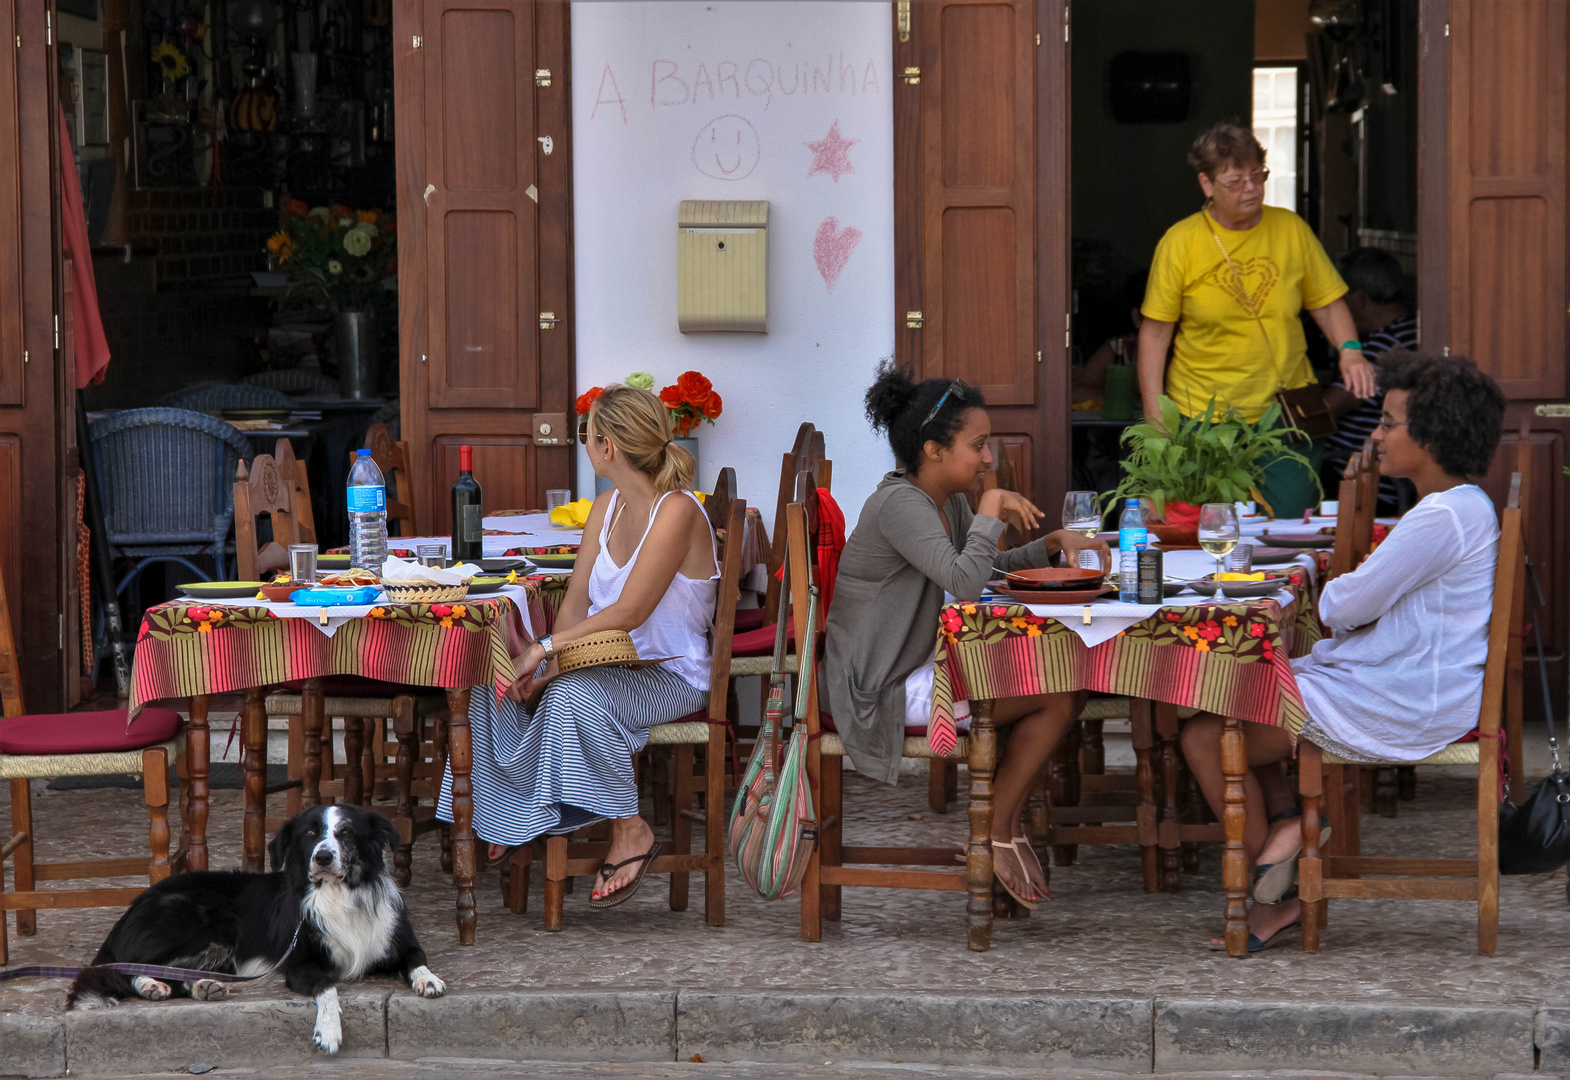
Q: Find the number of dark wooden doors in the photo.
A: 4